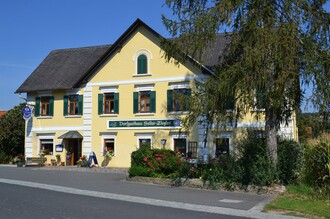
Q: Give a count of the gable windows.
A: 1